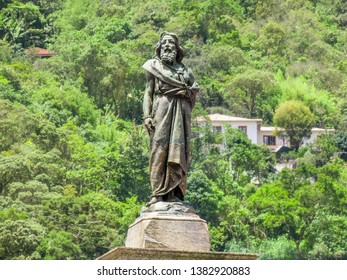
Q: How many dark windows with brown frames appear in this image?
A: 3